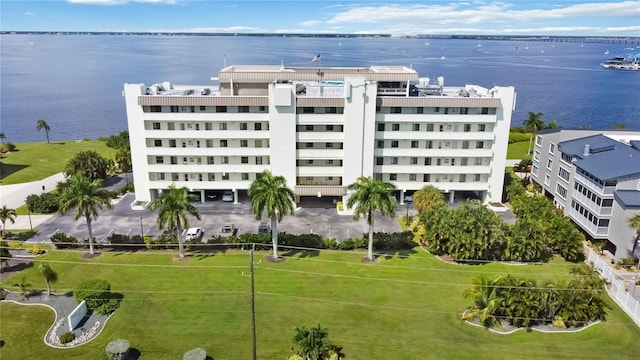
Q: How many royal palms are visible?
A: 4